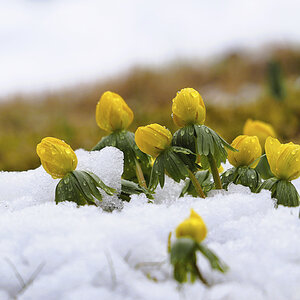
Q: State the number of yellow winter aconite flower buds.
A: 8